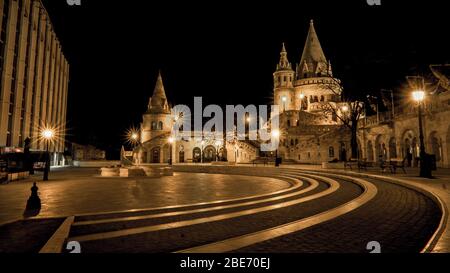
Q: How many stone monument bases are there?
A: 1